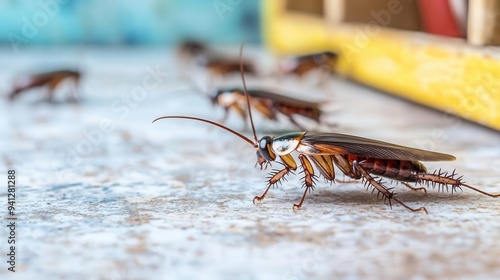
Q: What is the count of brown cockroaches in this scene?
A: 6